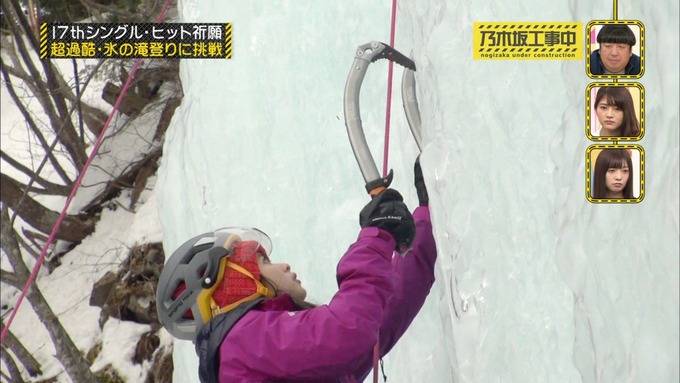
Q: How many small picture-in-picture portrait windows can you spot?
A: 3